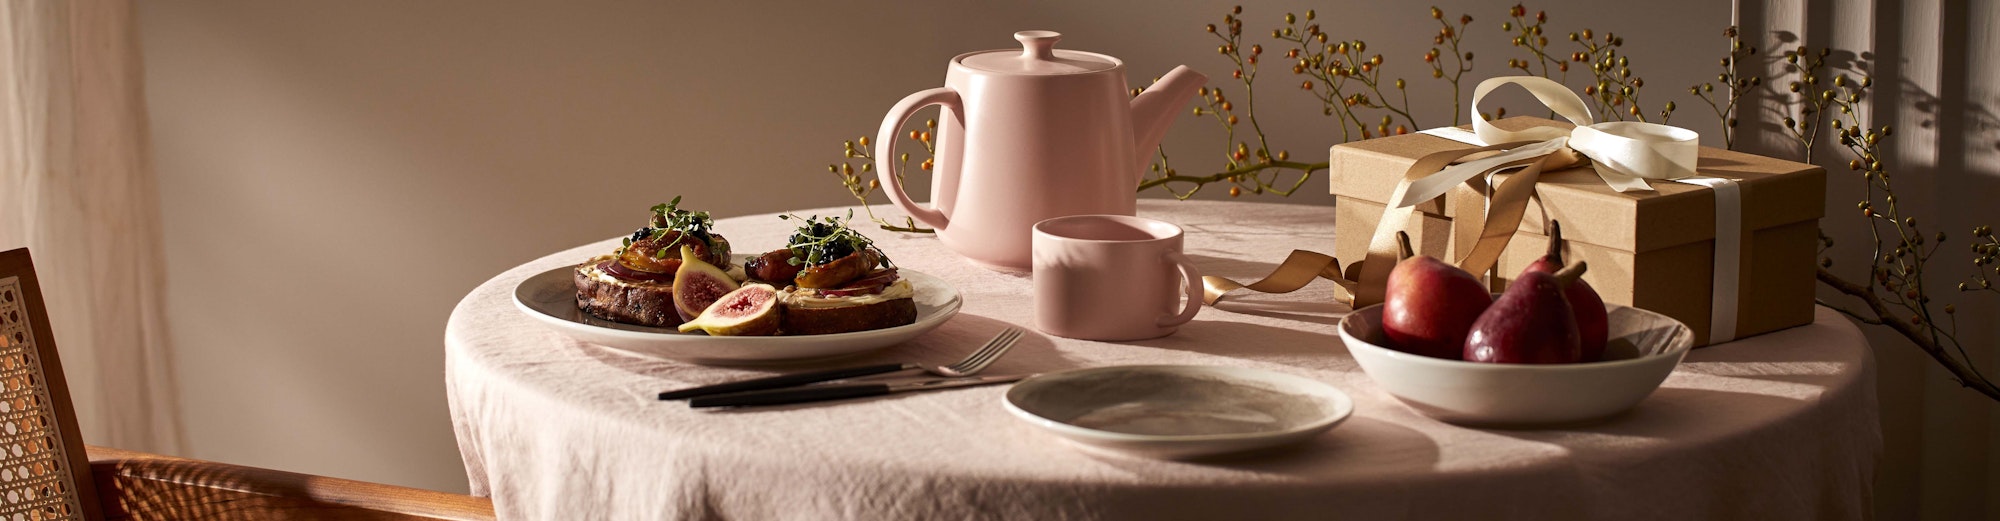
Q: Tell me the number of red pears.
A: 3